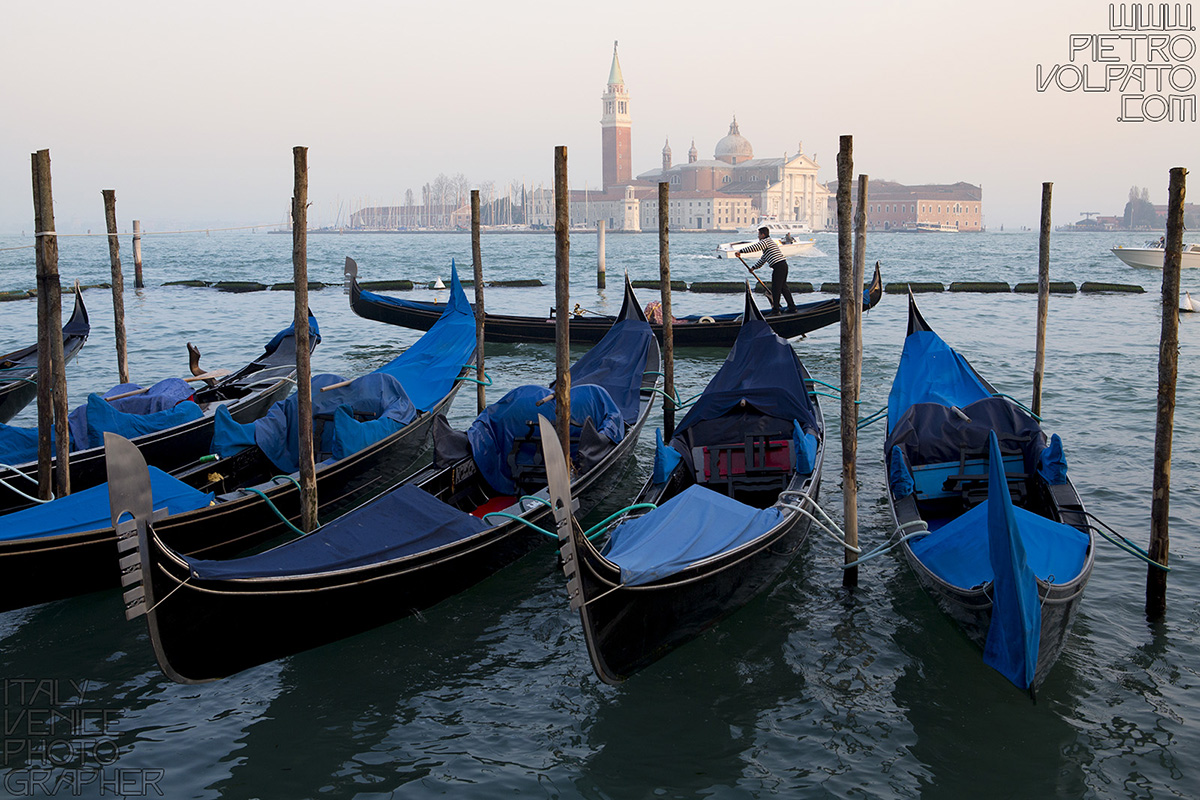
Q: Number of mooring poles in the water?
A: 13